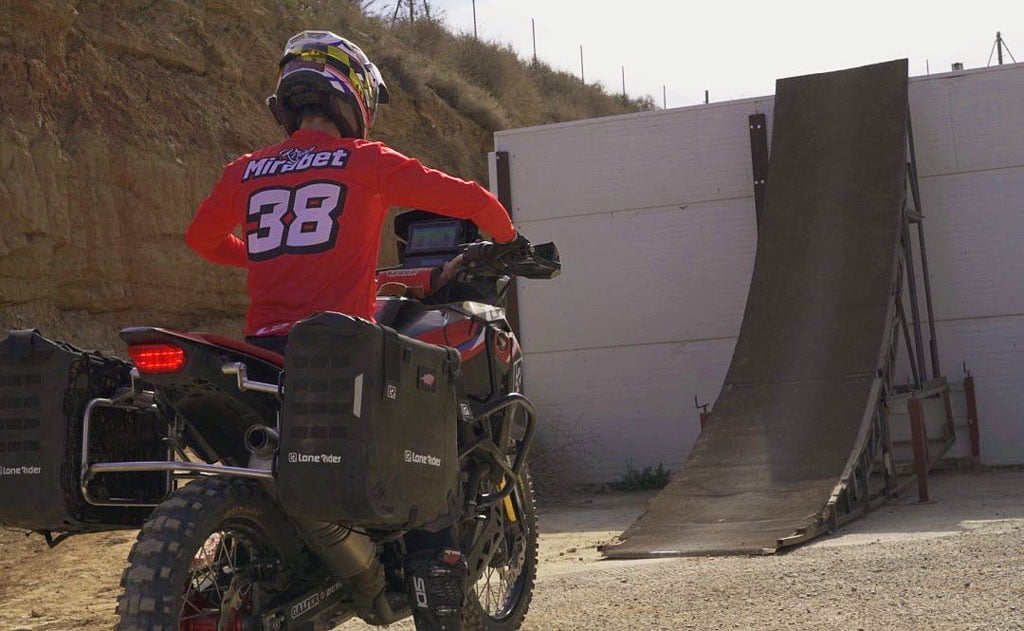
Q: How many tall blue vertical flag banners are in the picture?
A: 0